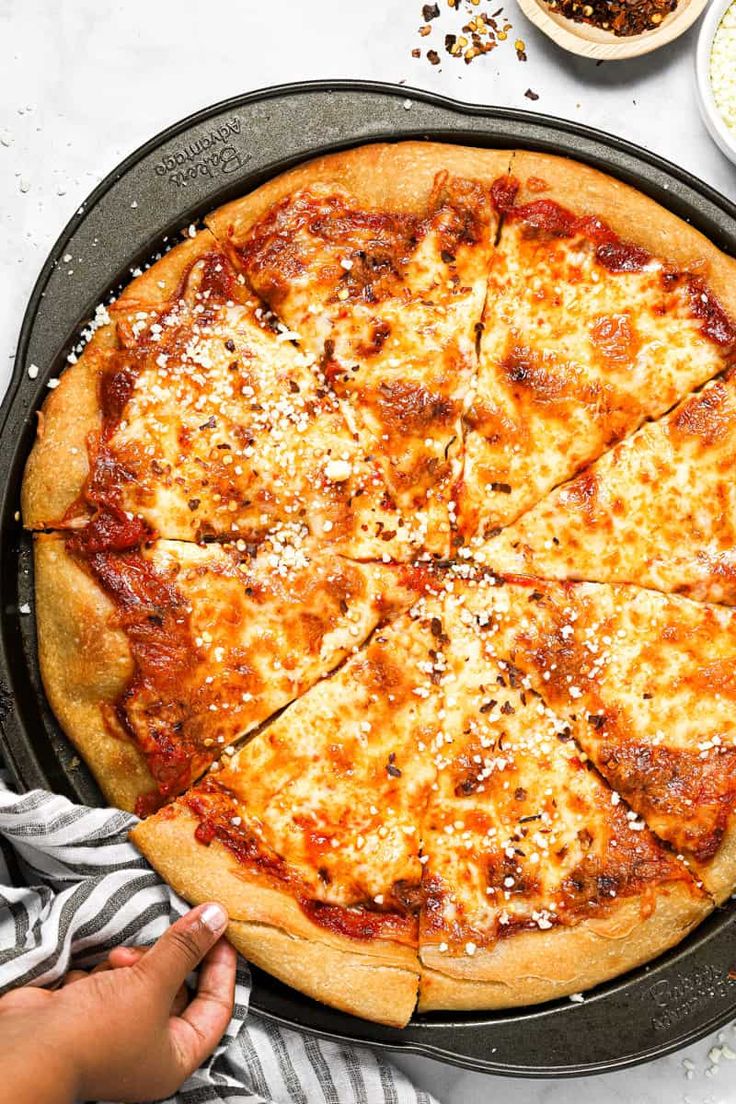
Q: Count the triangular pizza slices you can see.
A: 8